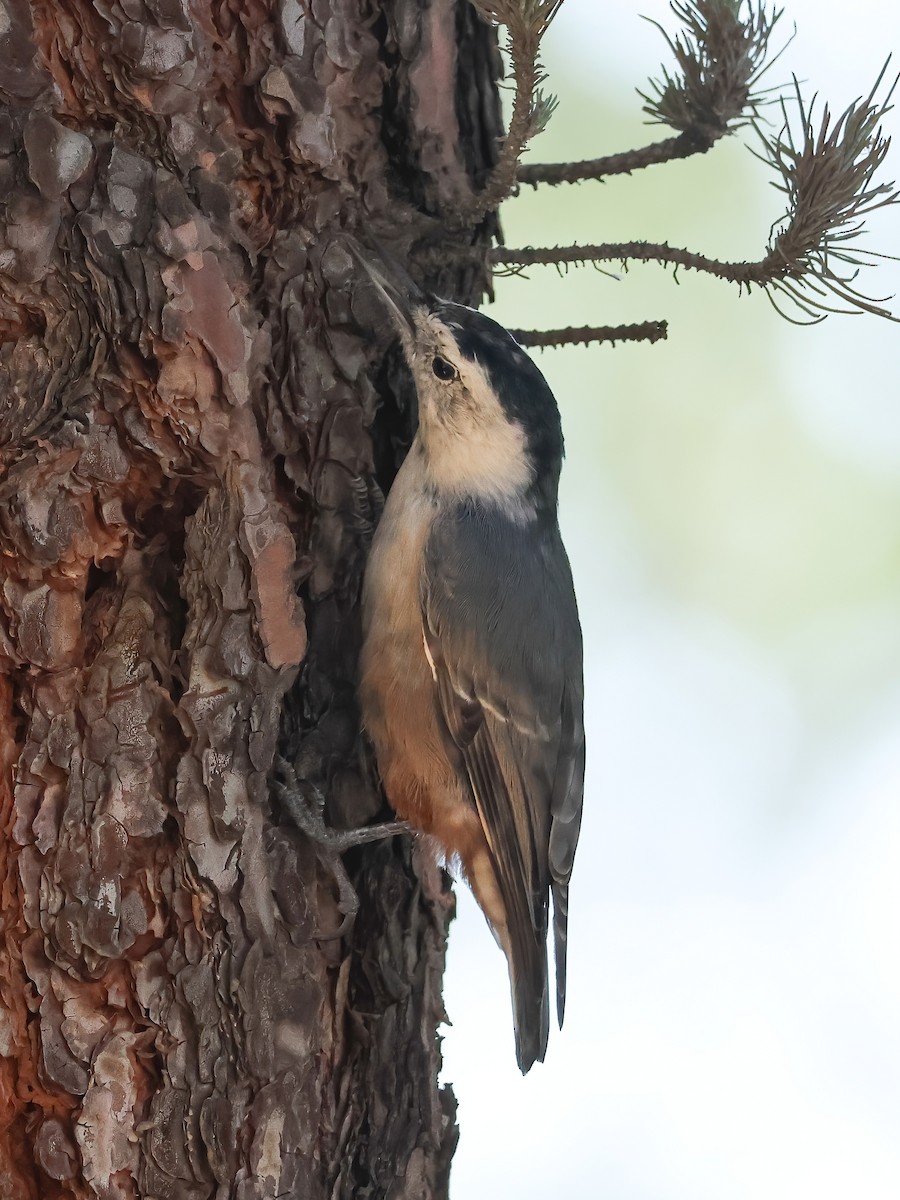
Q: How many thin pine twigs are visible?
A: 4